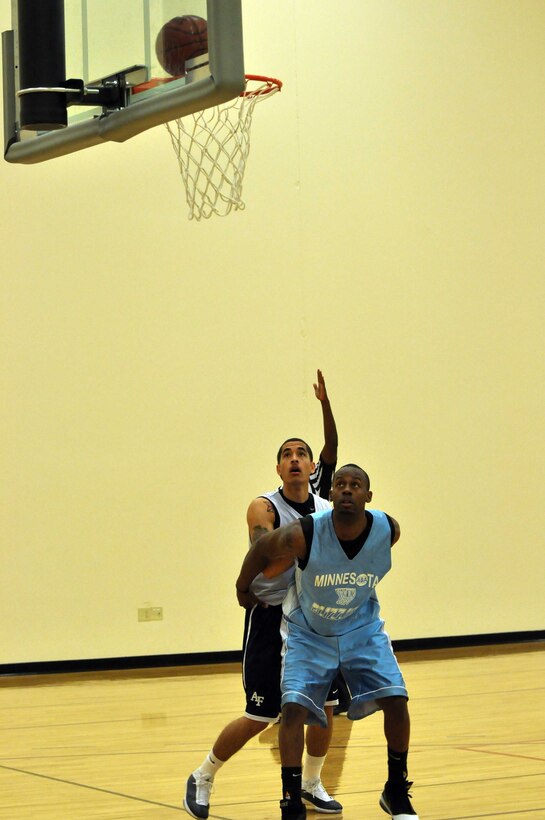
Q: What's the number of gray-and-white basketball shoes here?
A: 2